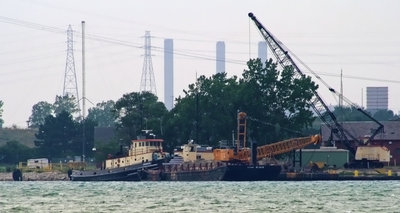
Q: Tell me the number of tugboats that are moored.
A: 1